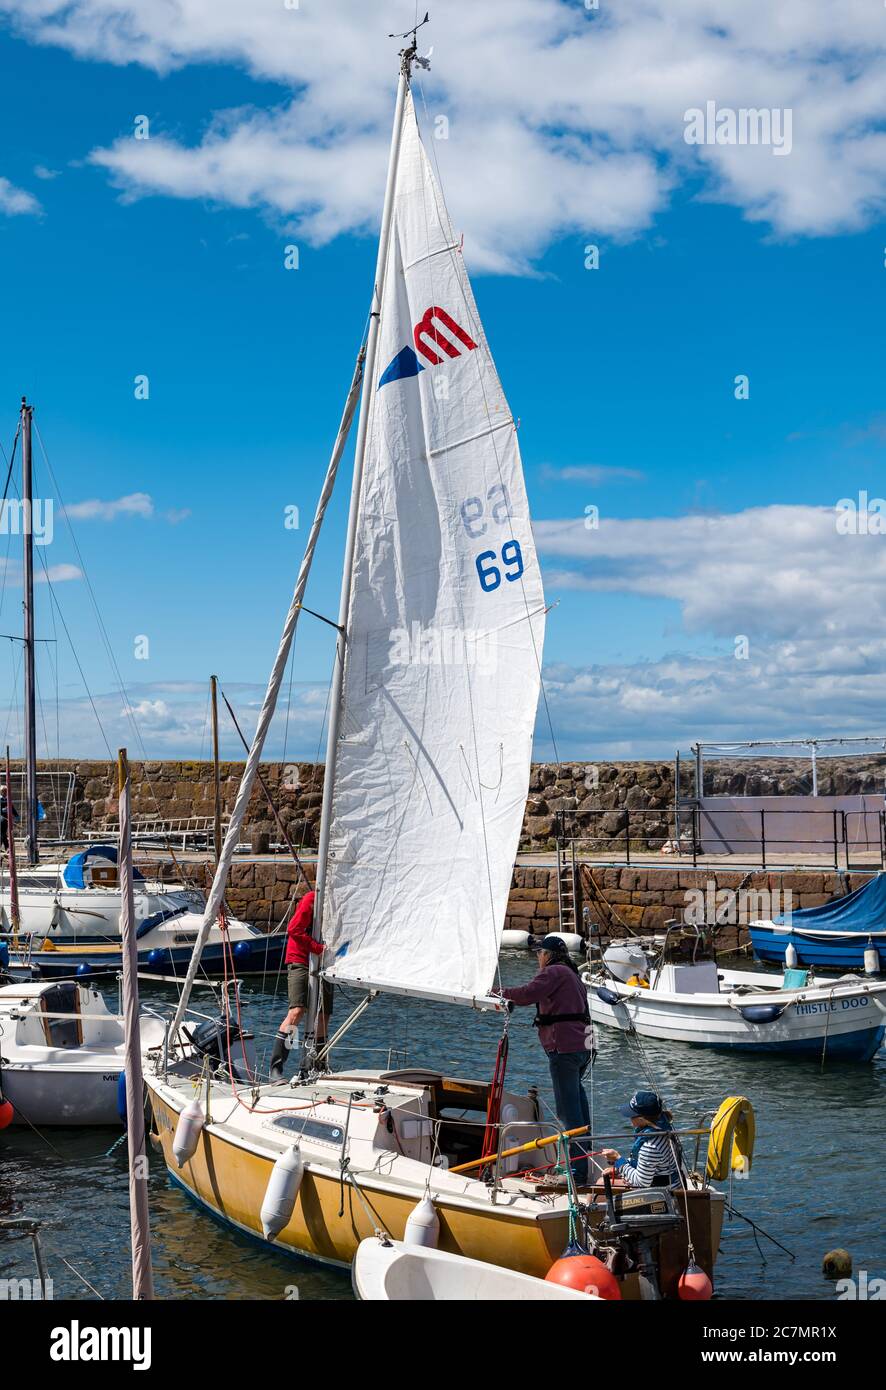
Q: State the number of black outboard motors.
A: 2